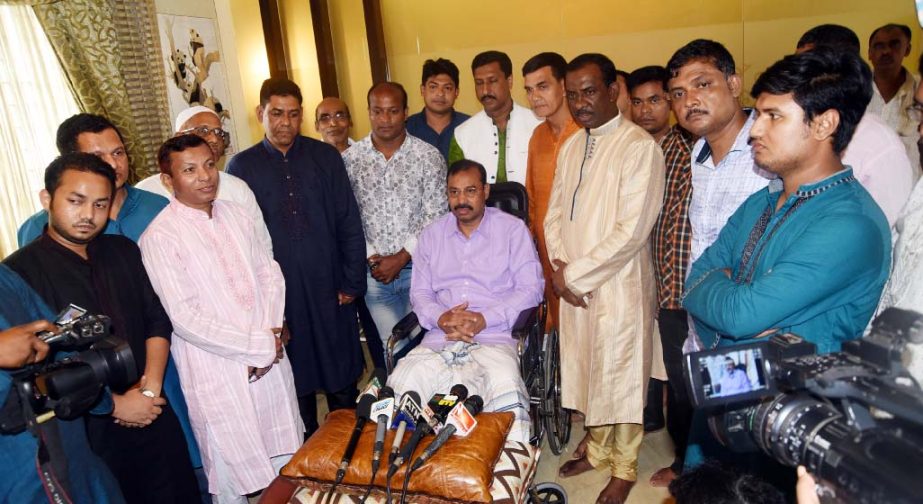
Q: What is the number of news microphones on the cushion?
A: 7